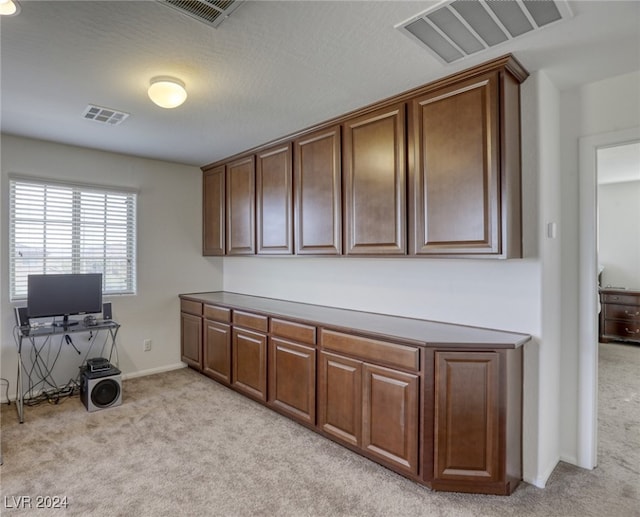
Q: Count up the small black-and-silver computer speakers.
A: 2